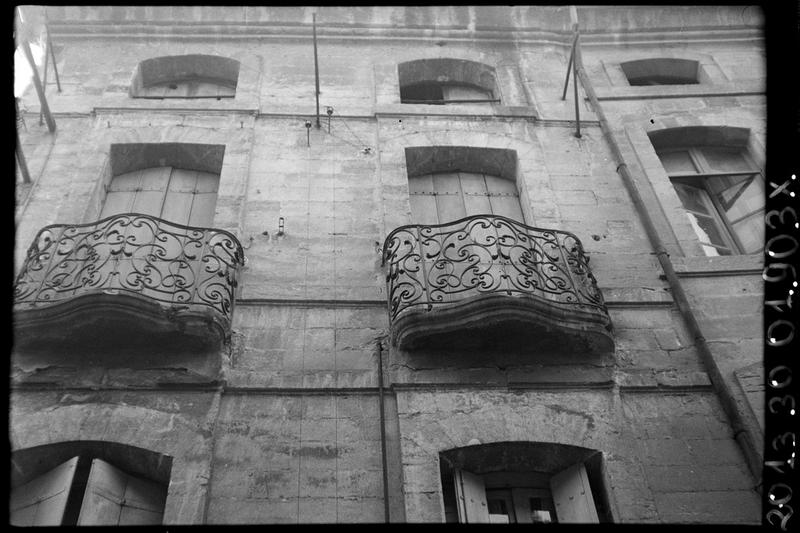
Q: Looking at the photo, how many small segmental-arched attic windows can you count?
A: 3